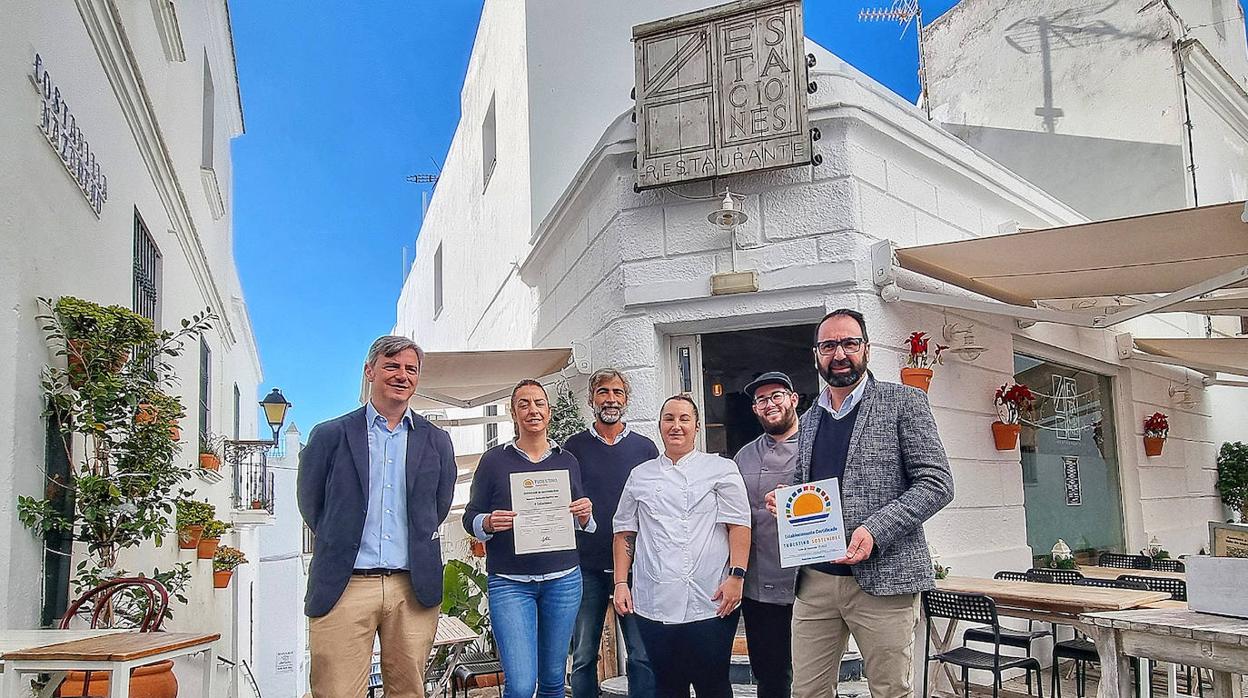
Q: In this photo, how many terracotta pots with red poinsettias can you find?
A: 3